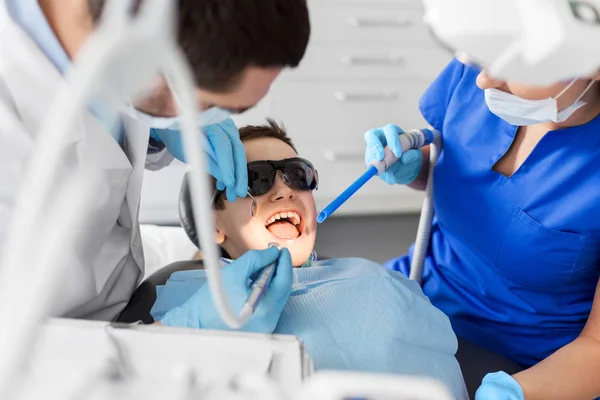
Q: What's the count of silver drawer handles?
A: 4